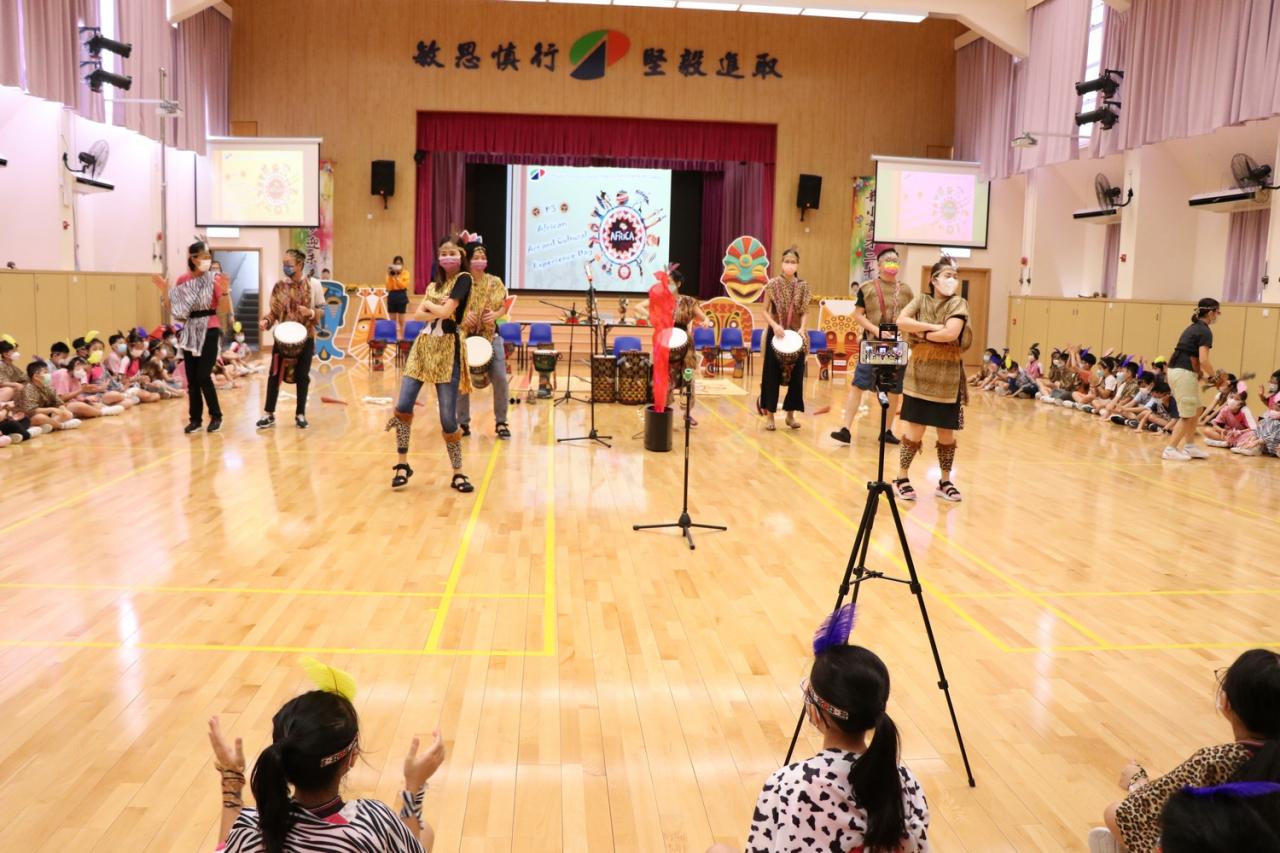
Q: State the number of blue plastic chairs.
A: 9